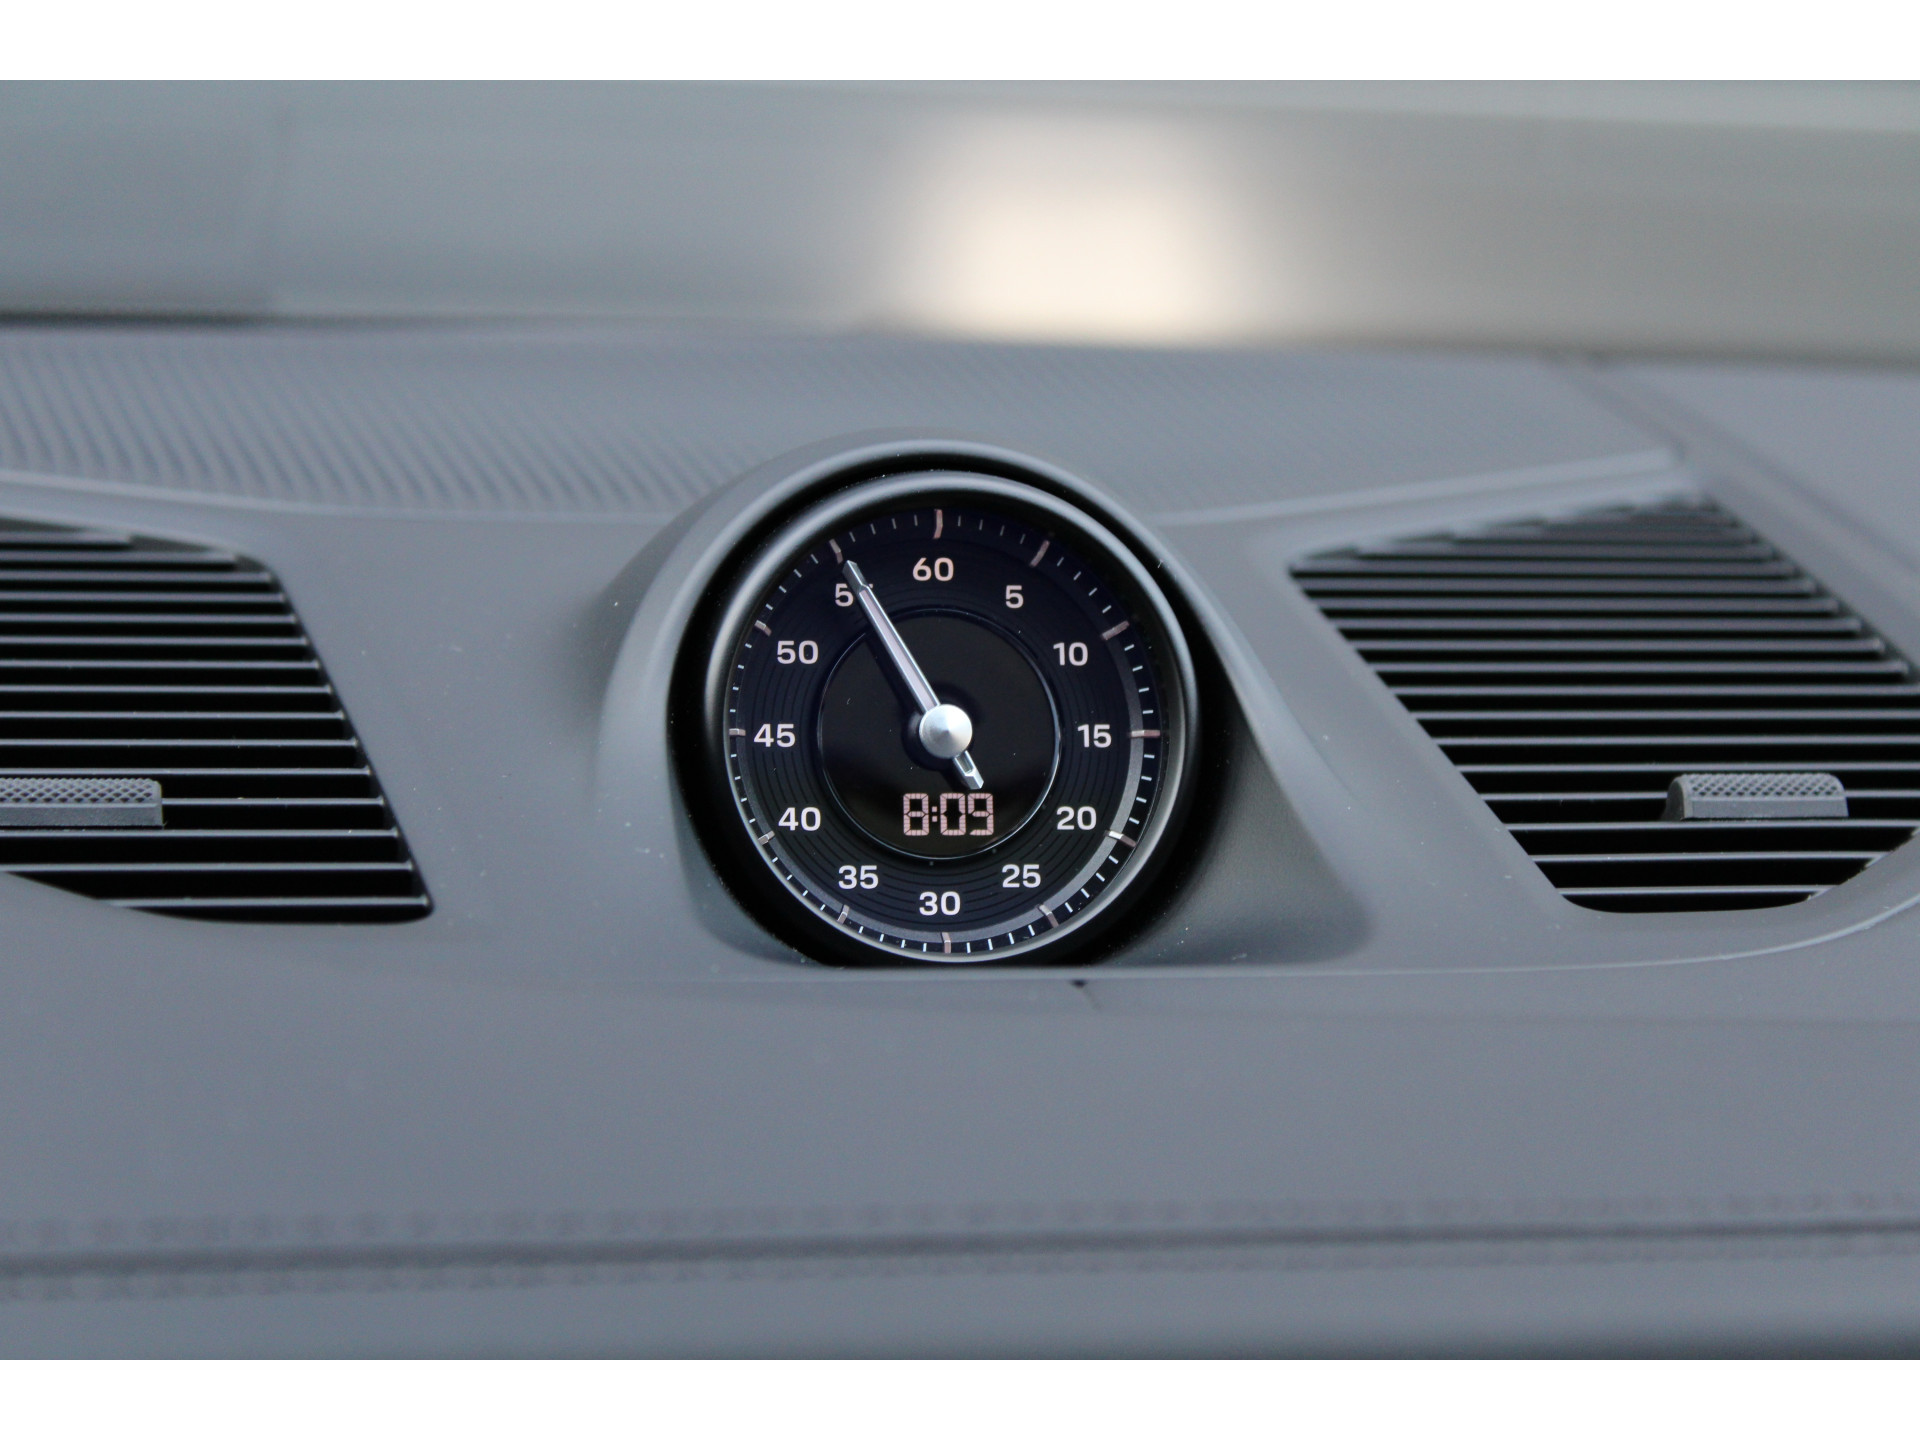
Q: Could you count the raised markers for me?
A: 12